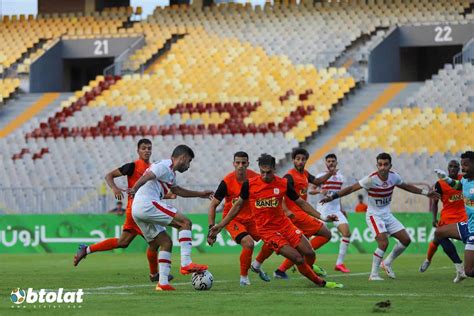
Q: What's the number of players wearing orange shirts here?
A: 5